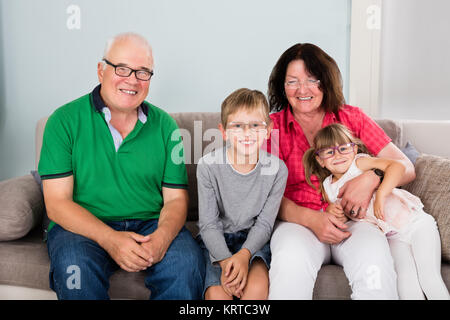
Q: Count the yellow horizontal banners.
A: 0